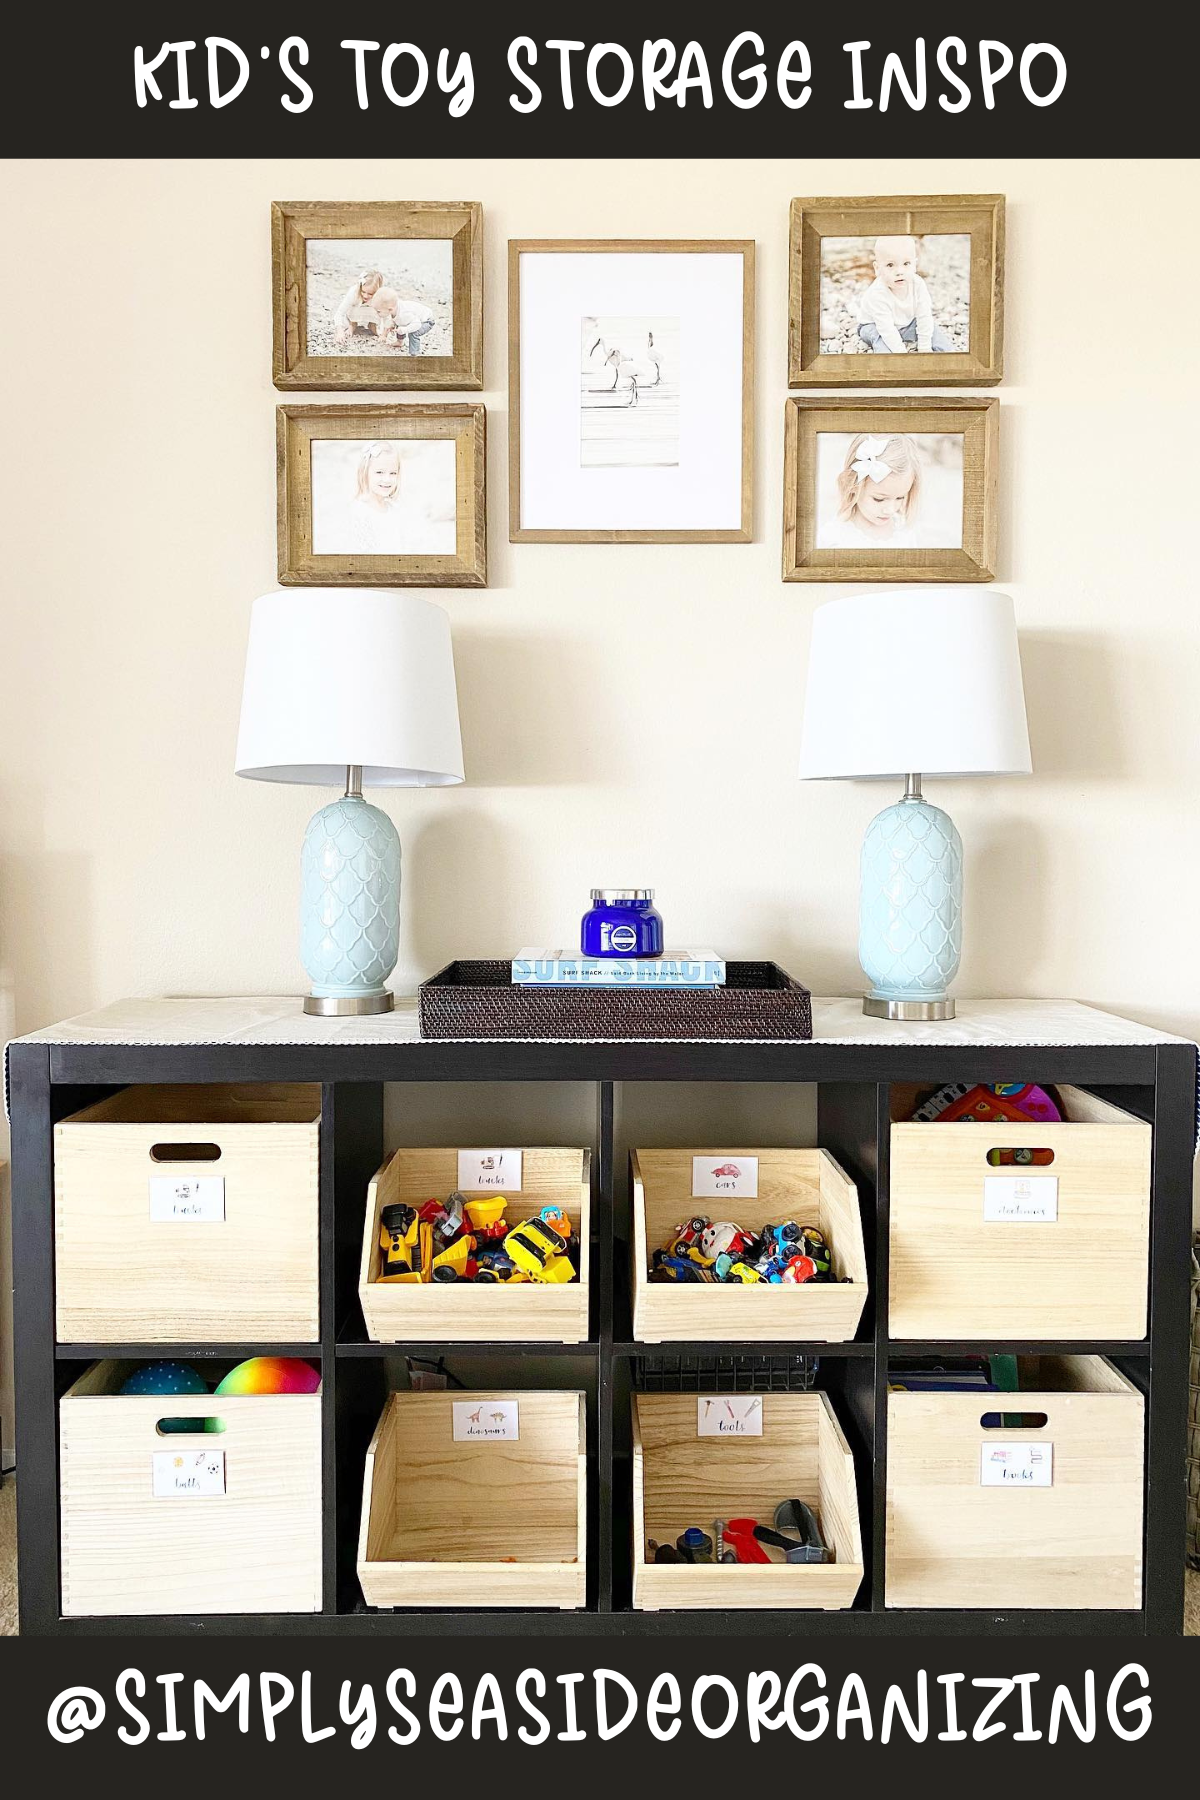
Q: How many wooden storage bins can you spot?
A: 8